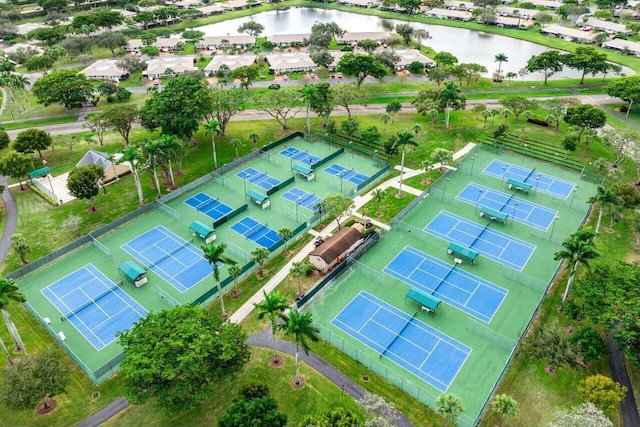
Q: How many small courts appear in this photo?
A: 6